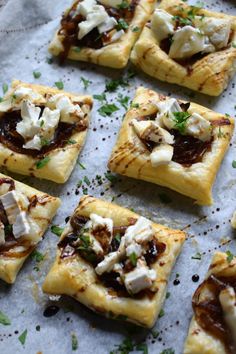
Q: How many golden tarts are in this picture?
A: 7